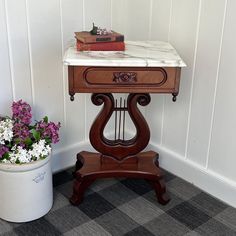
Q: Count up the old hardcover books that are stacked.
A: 2